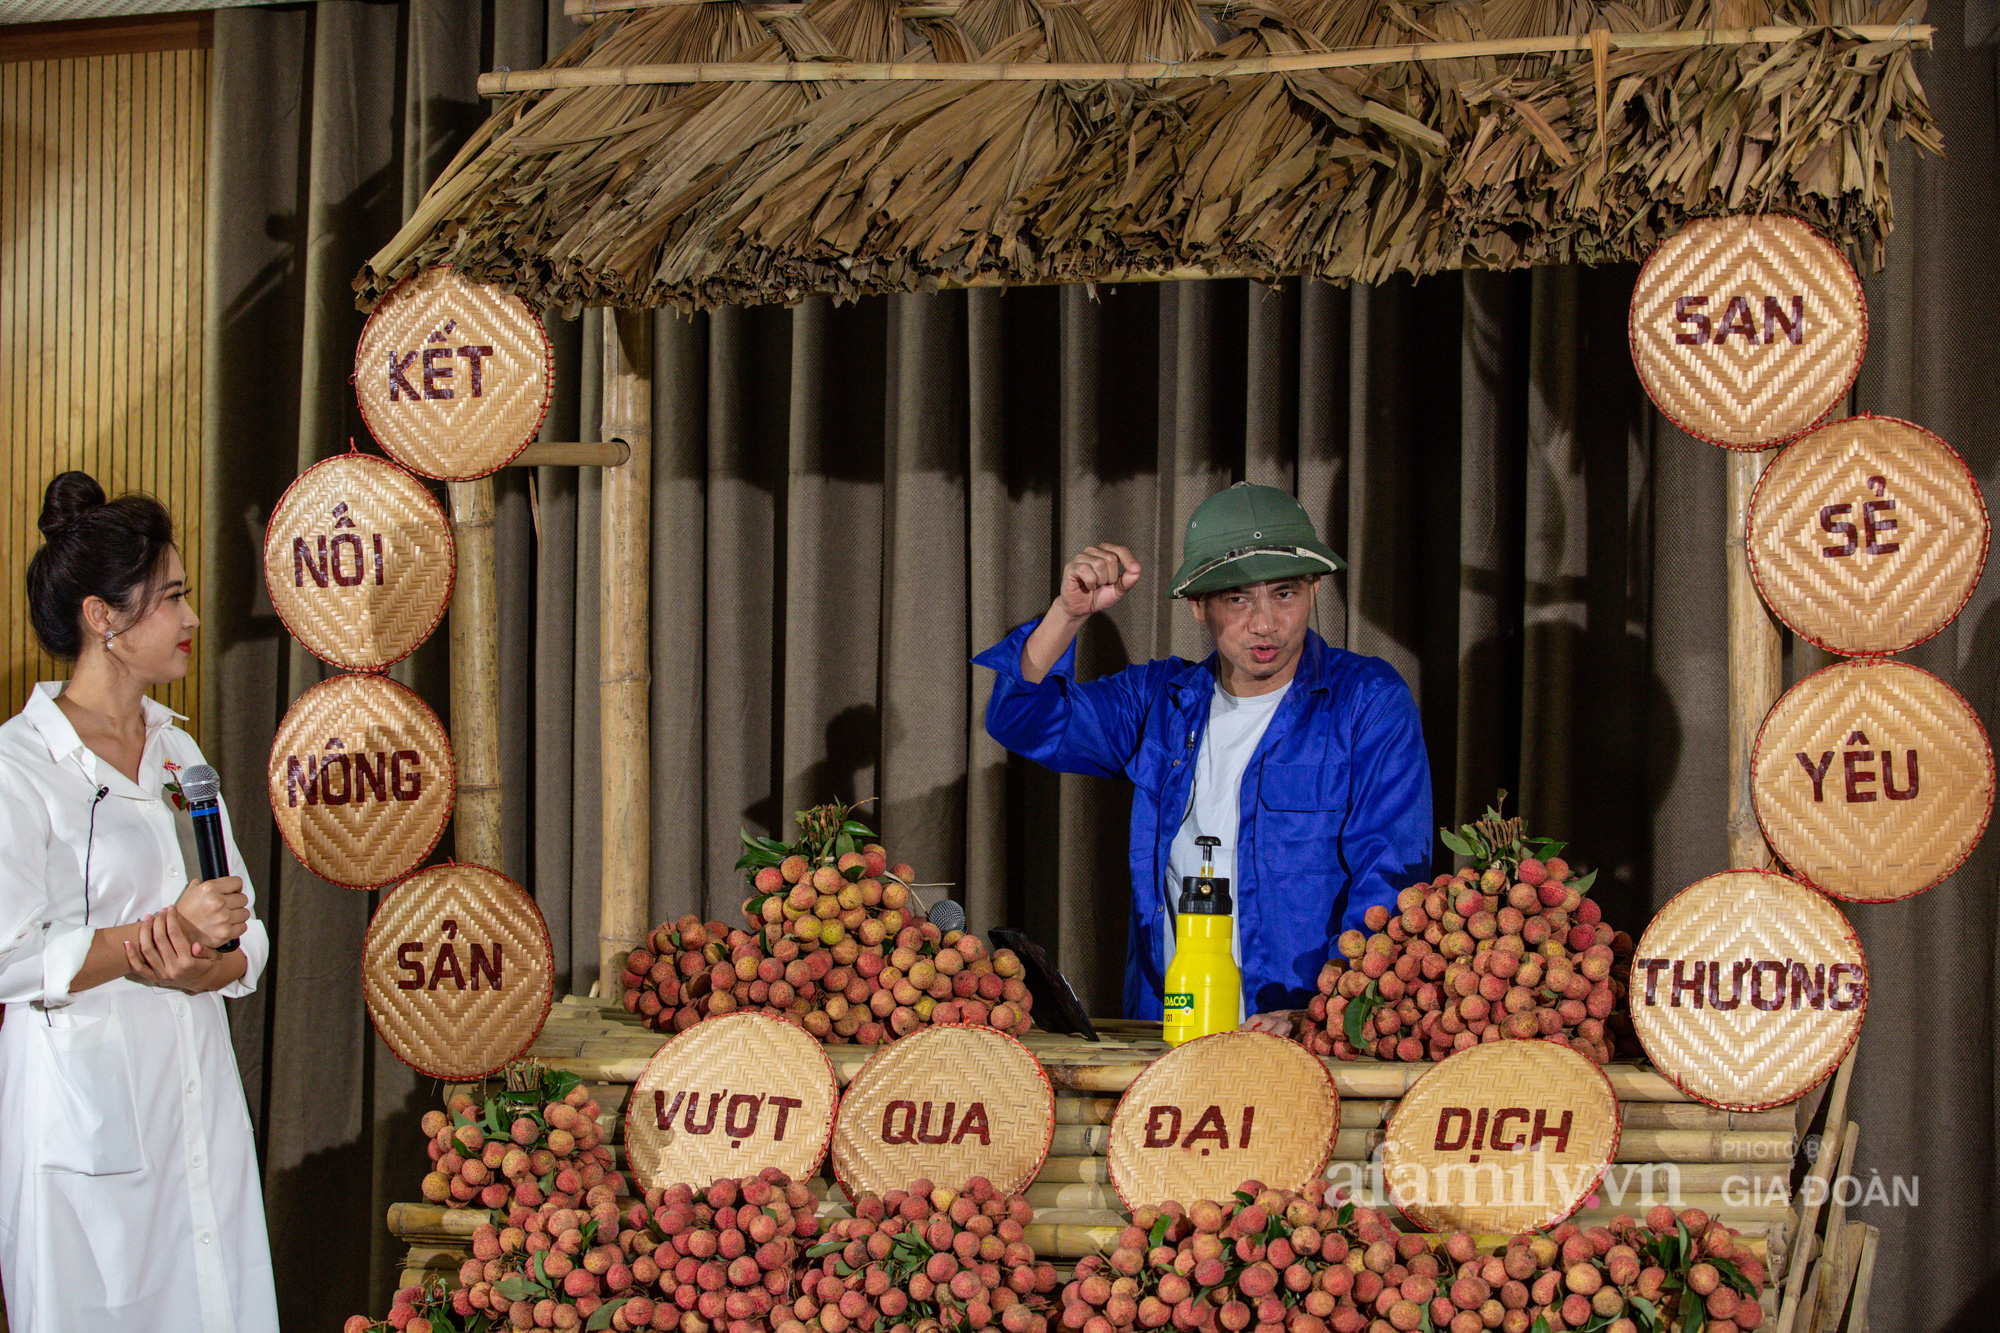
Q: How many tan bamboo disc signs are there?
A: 12